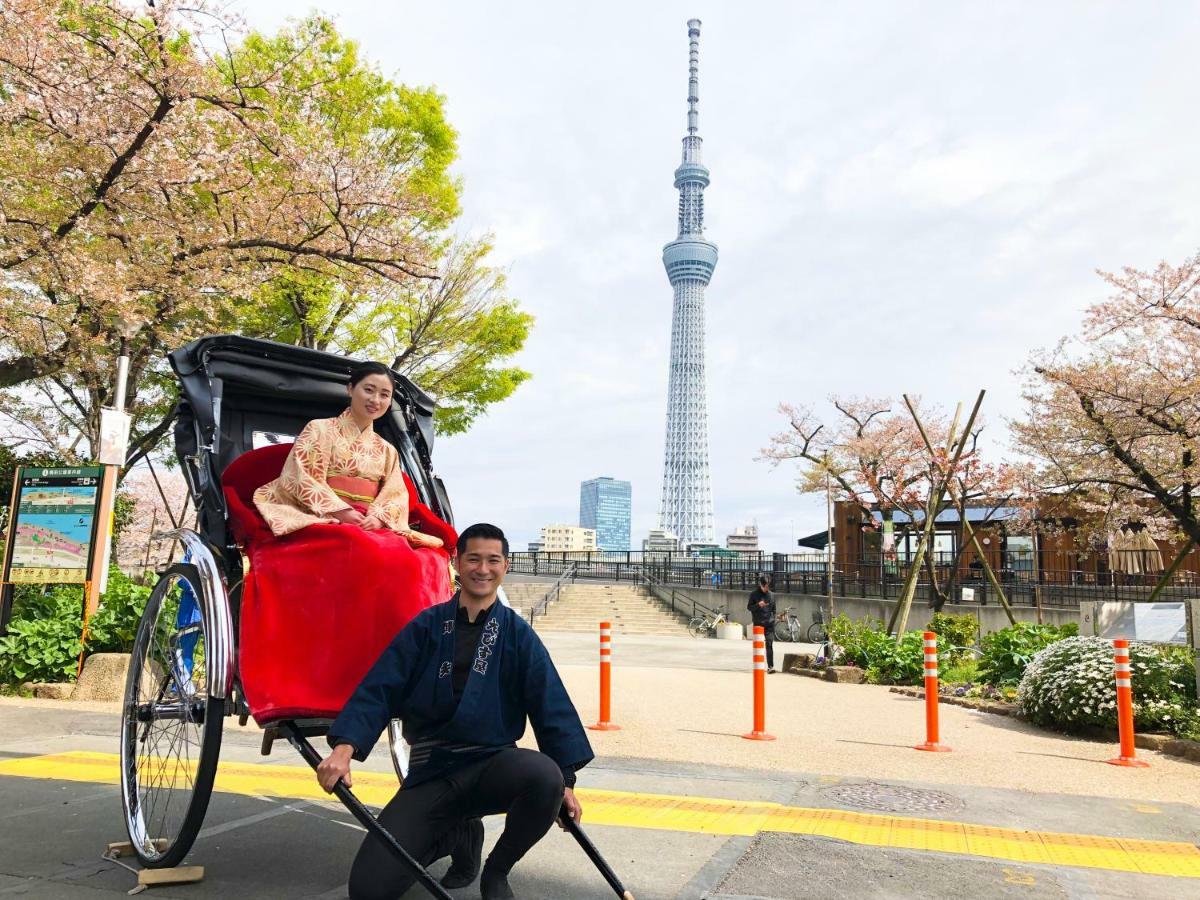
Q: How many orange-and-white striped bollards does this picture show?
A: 4